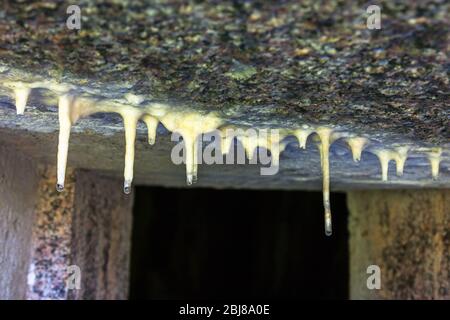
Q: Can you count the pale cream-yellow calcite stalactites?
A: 14